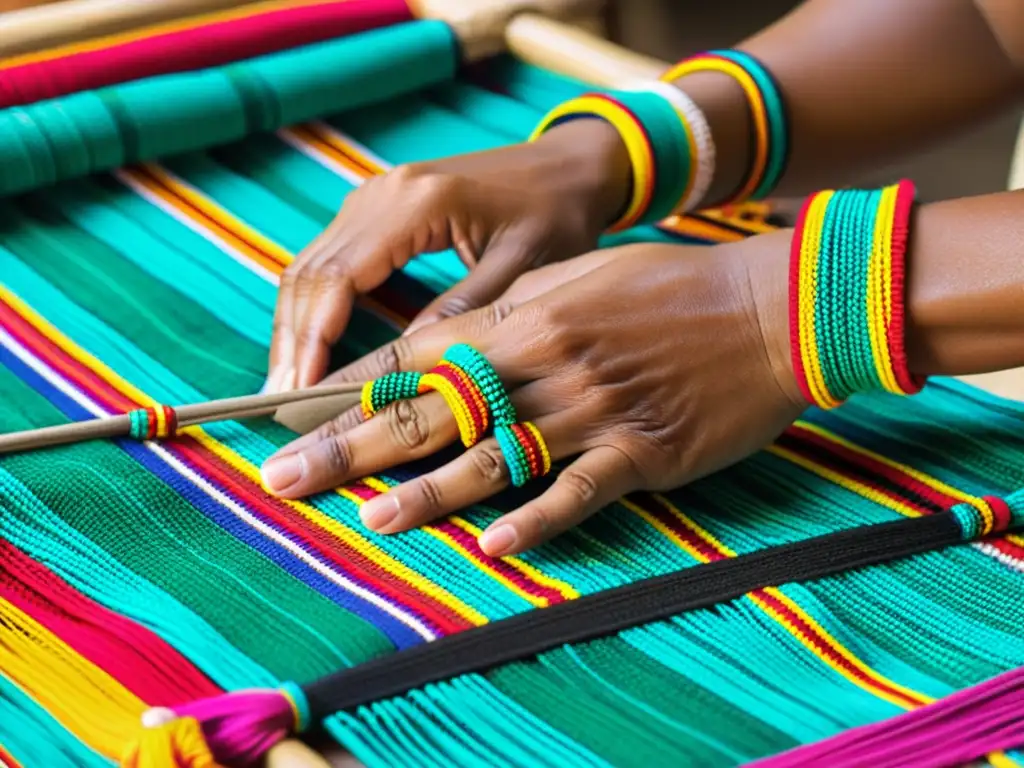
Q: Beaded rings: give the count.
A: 3